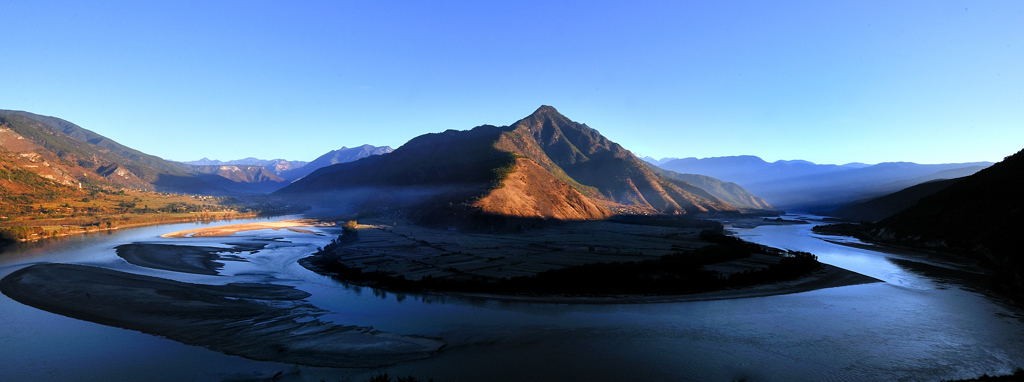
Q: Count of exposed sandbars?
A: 3